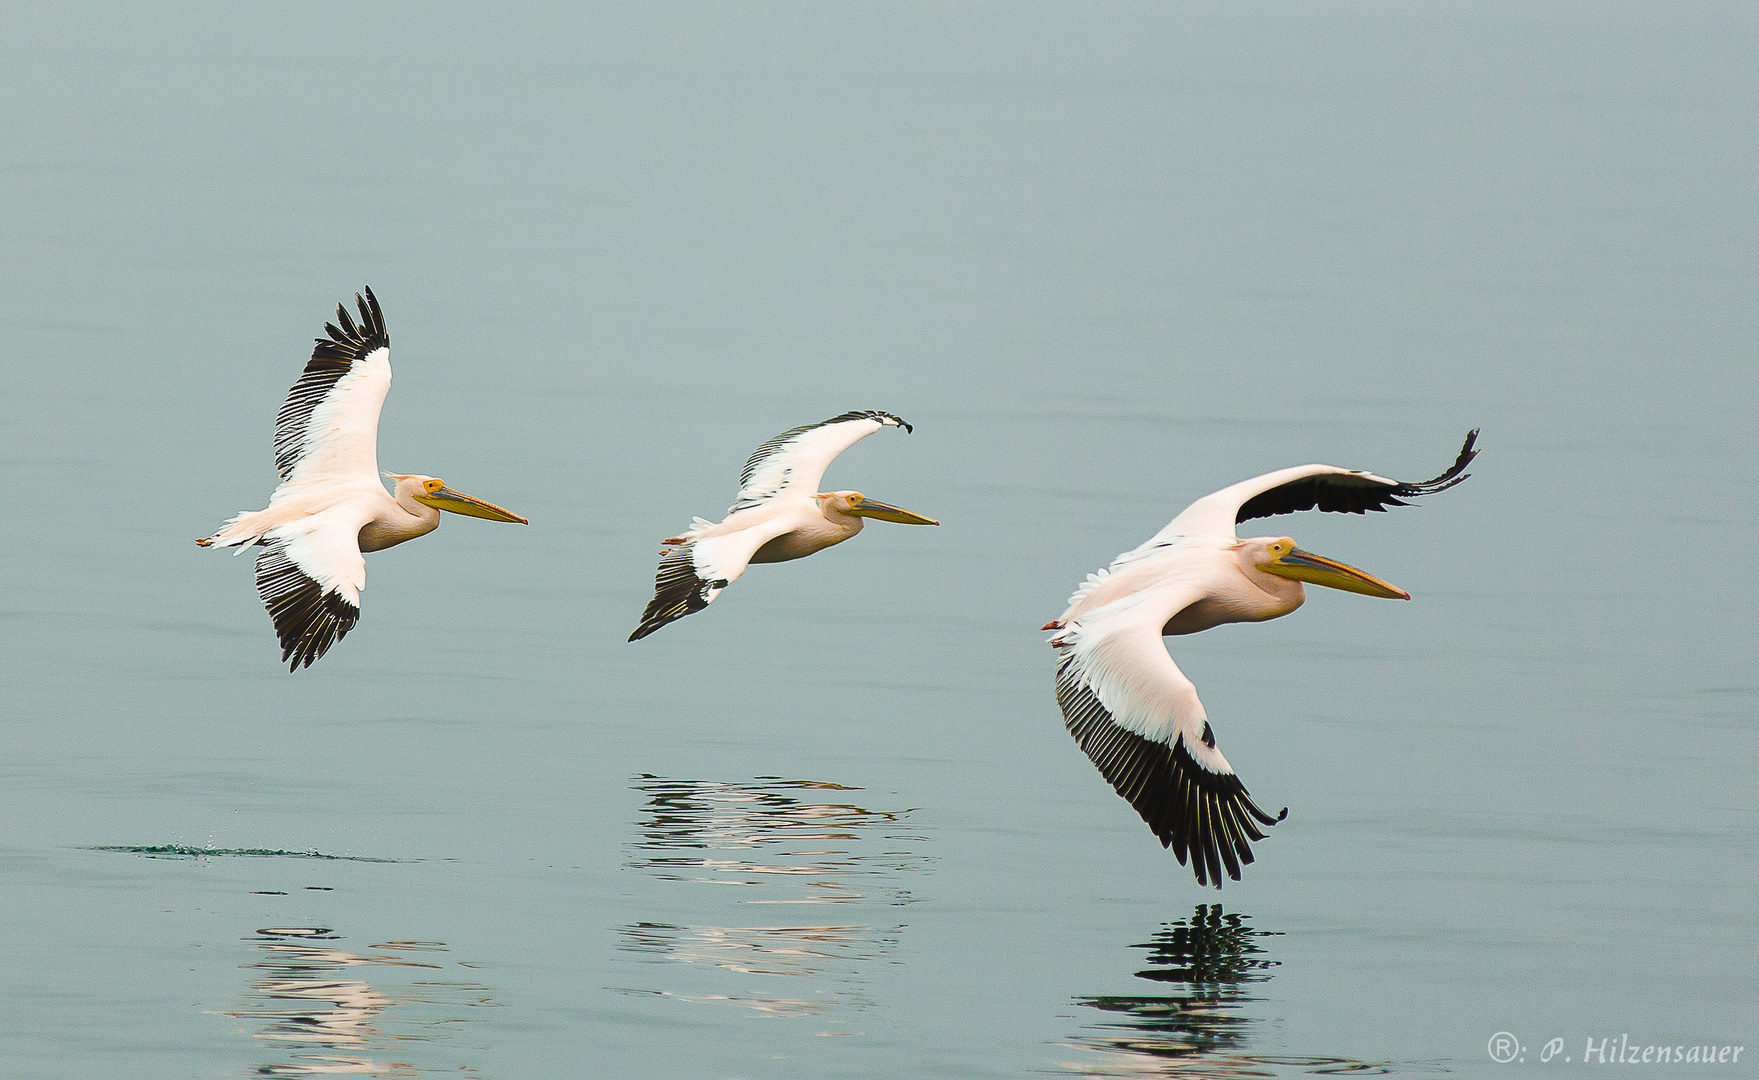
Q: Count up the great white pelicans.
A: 3